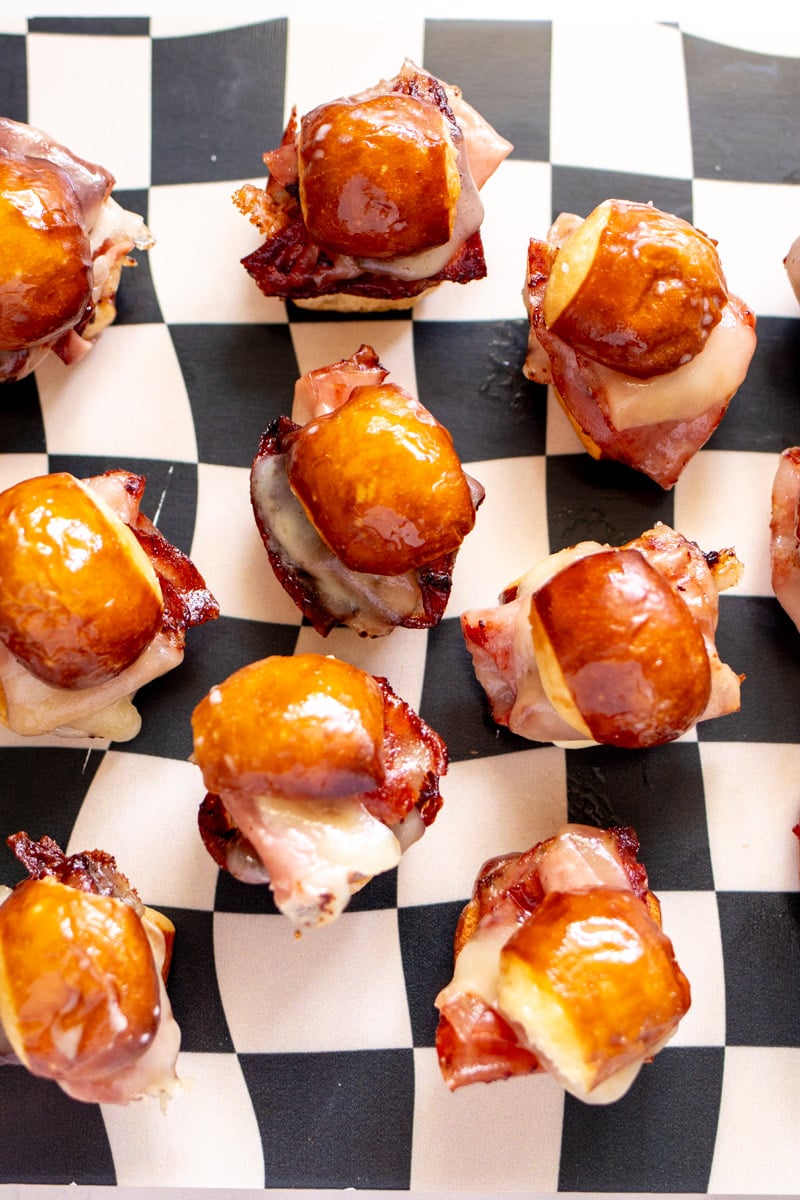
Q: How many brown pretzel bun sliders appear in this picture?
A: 9